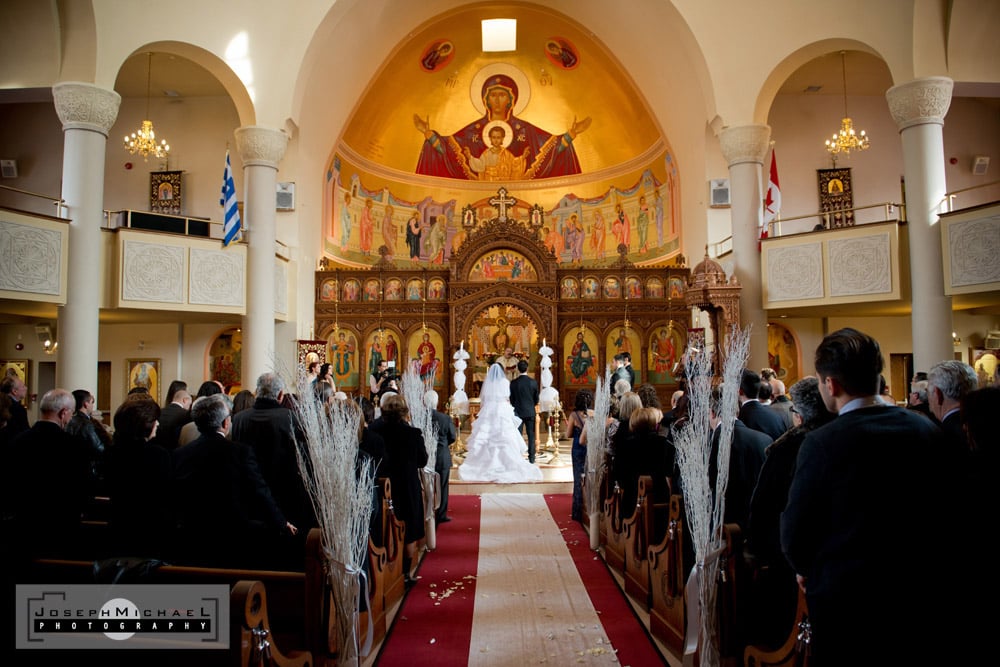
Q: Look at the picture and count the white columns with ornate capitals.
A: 4